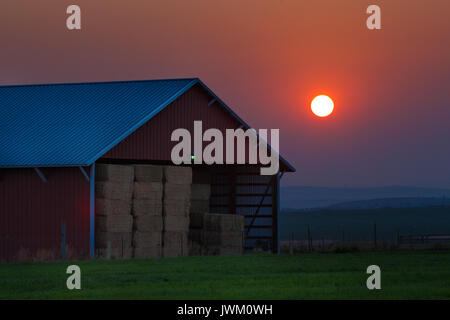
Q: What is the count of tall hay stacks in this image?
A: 3